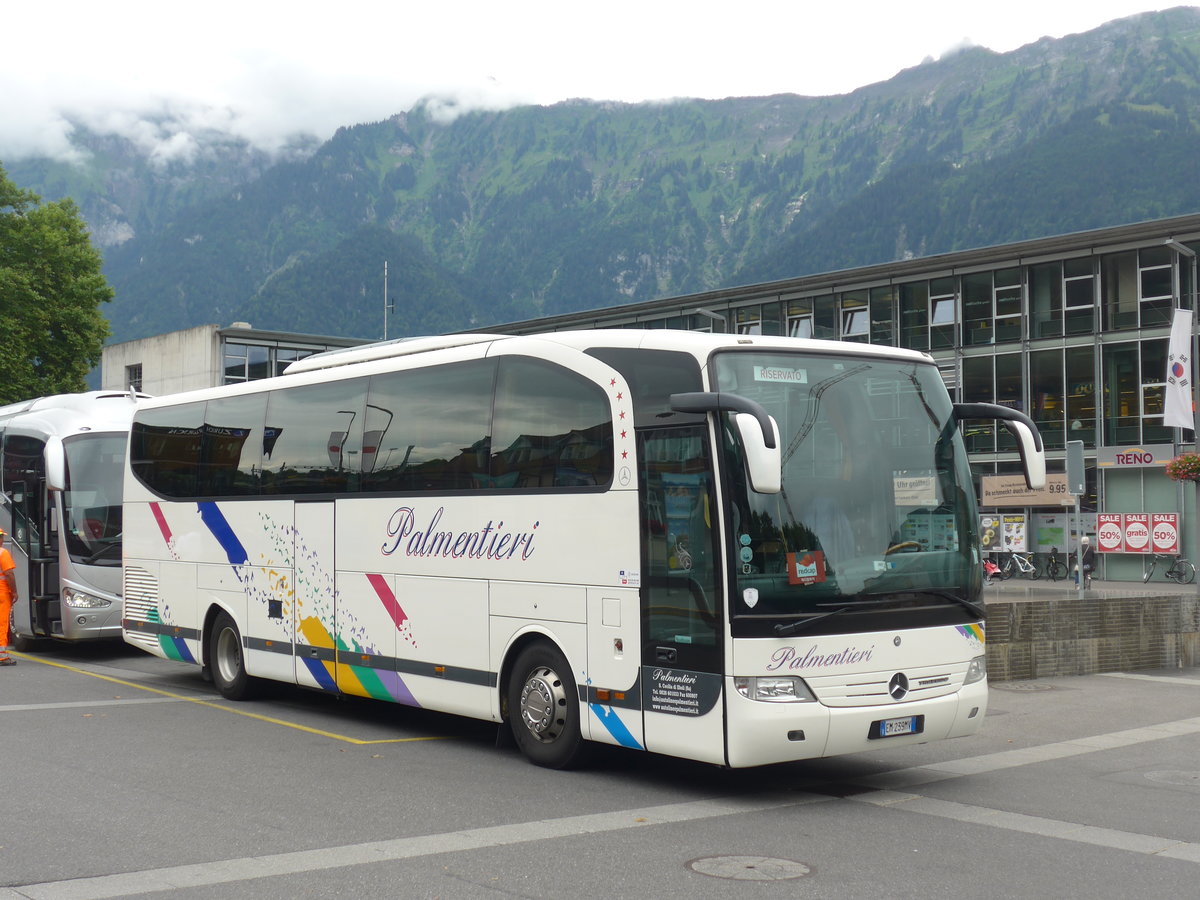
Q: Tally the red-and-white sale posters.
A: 3